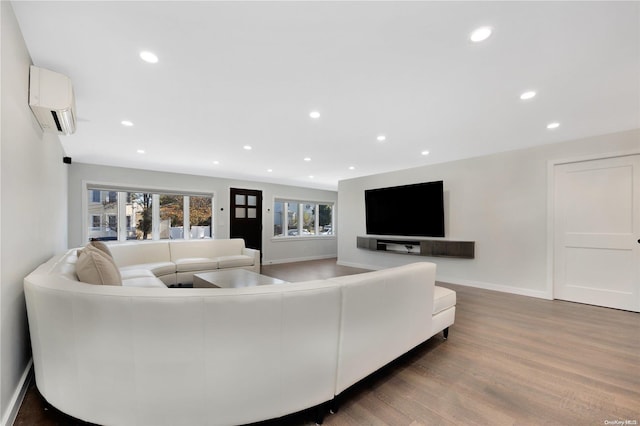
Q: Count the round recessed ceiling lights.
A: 15